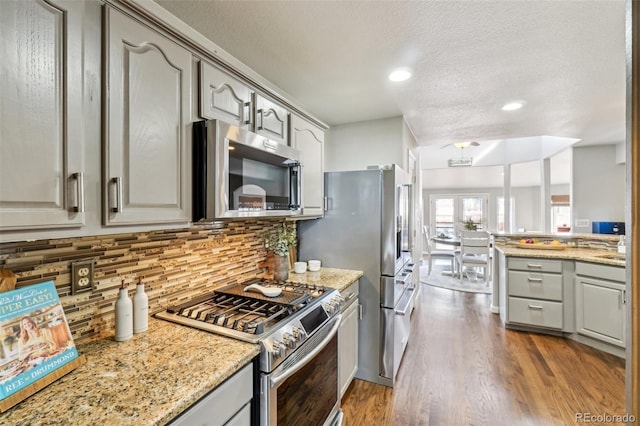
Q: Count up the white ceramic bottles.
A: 2